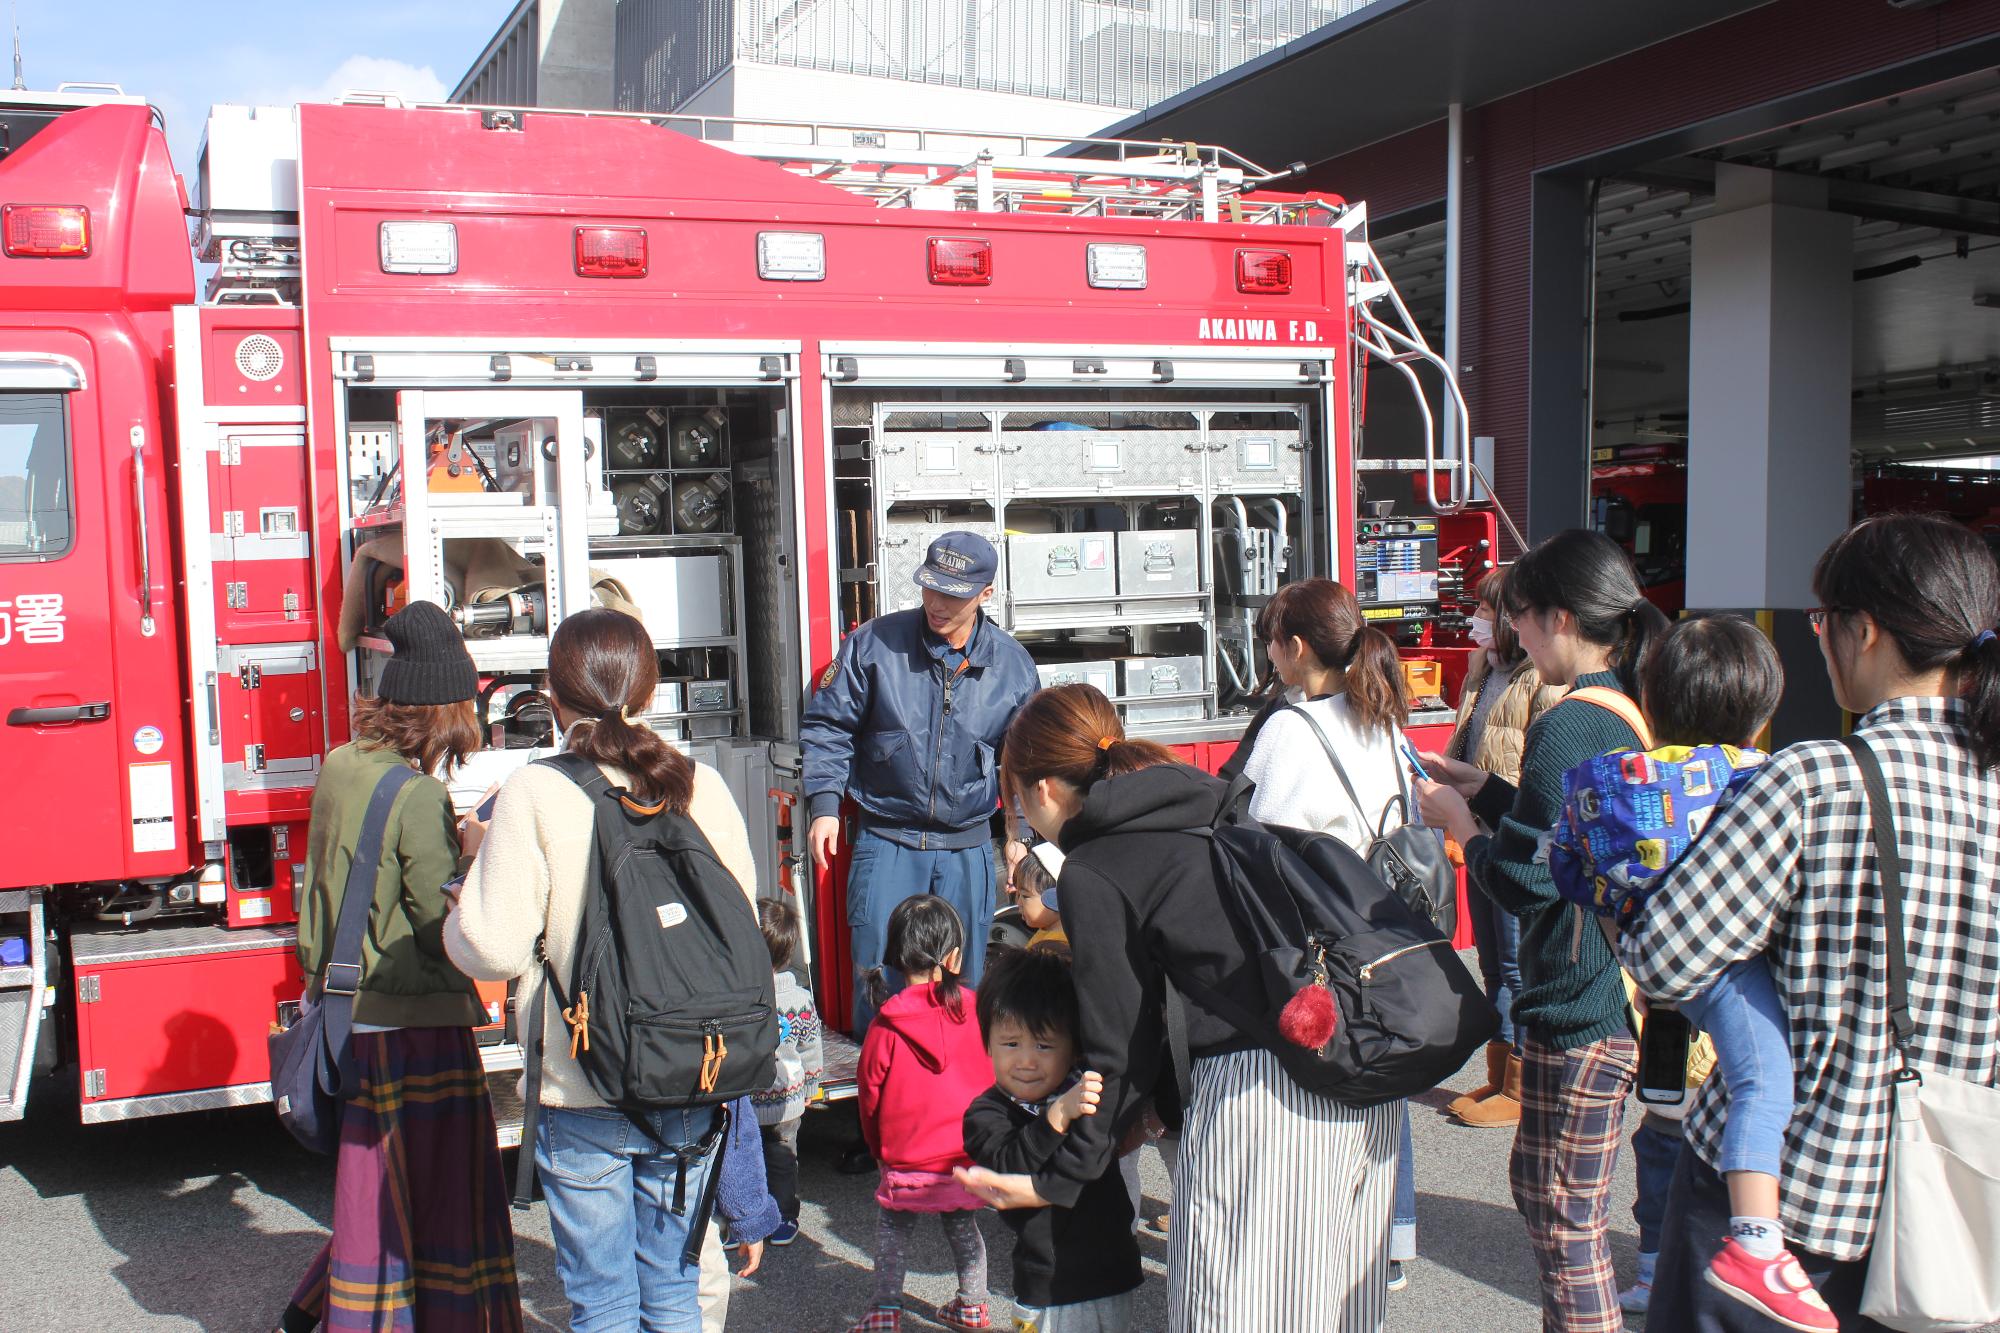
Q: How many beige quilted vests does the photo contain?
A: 1